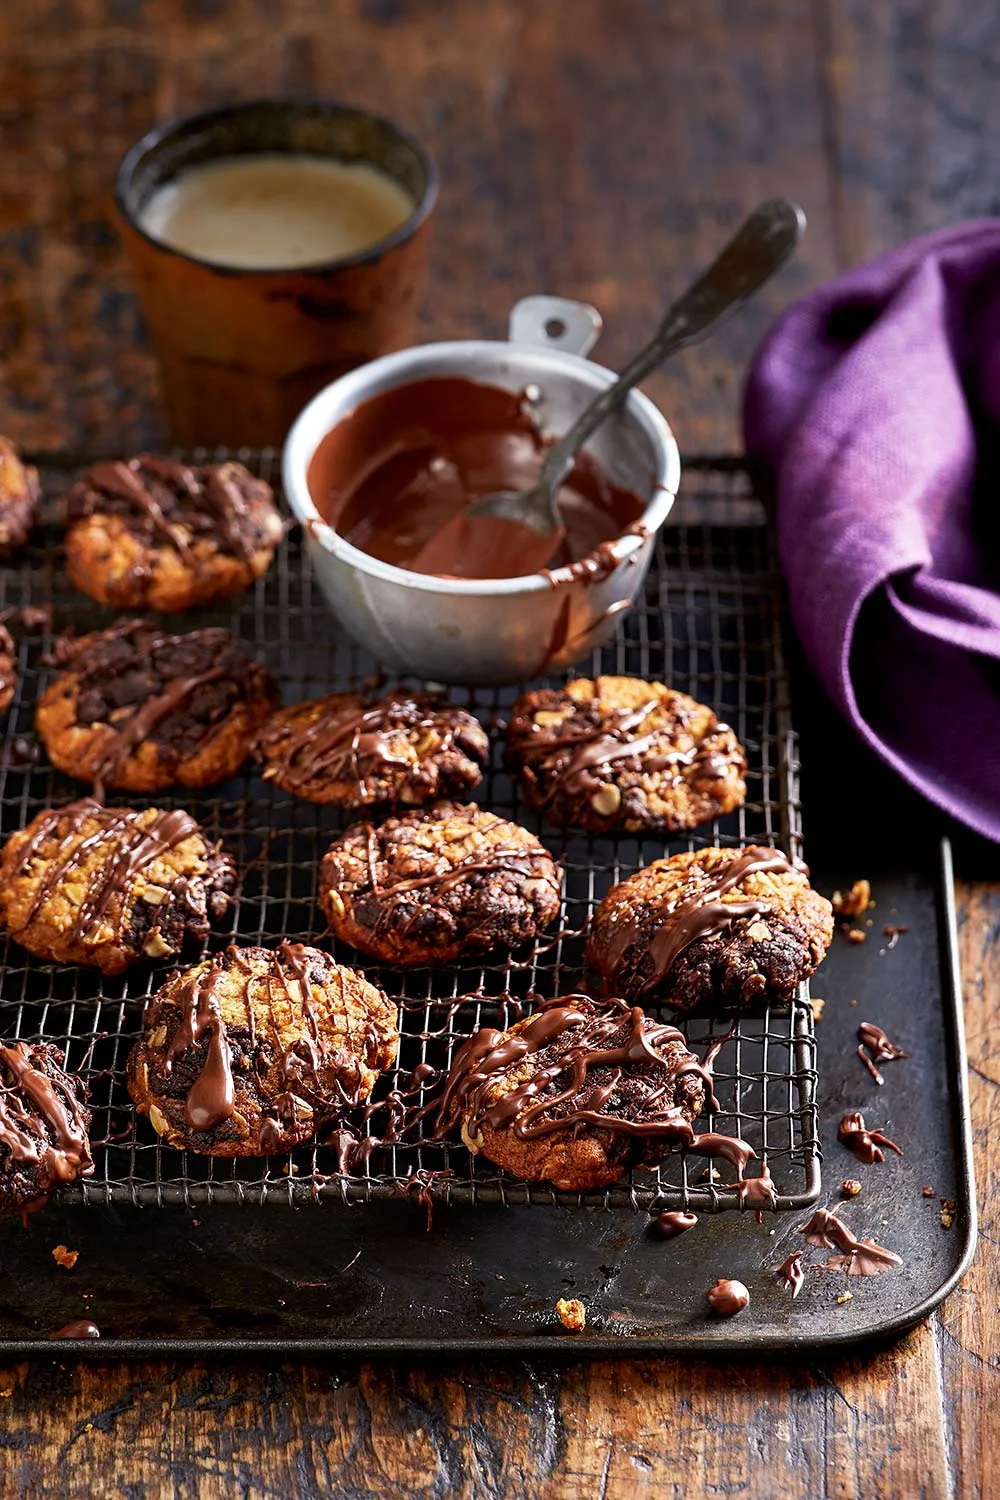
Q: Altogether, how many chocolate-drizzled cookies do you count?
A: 12